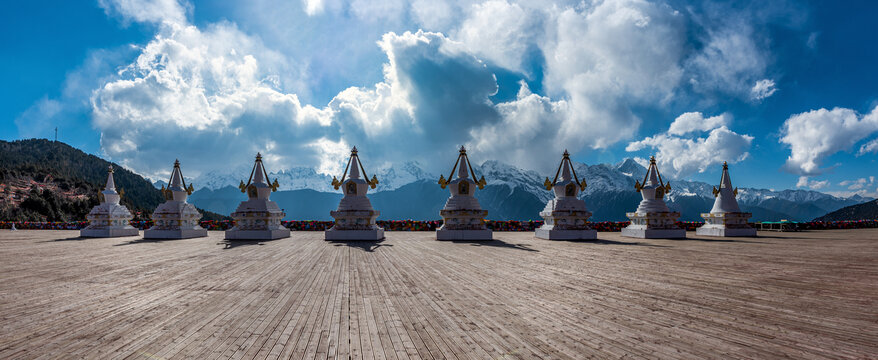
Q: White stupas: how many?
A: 8